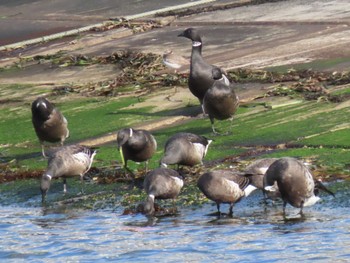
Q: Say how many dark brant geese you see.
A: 10